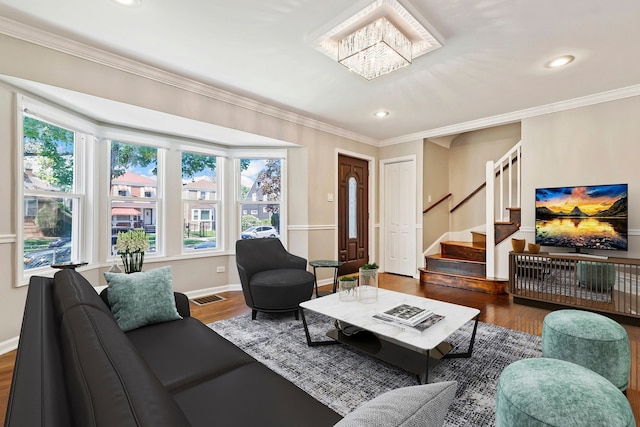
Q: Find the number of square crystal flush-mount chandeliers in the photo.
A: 1